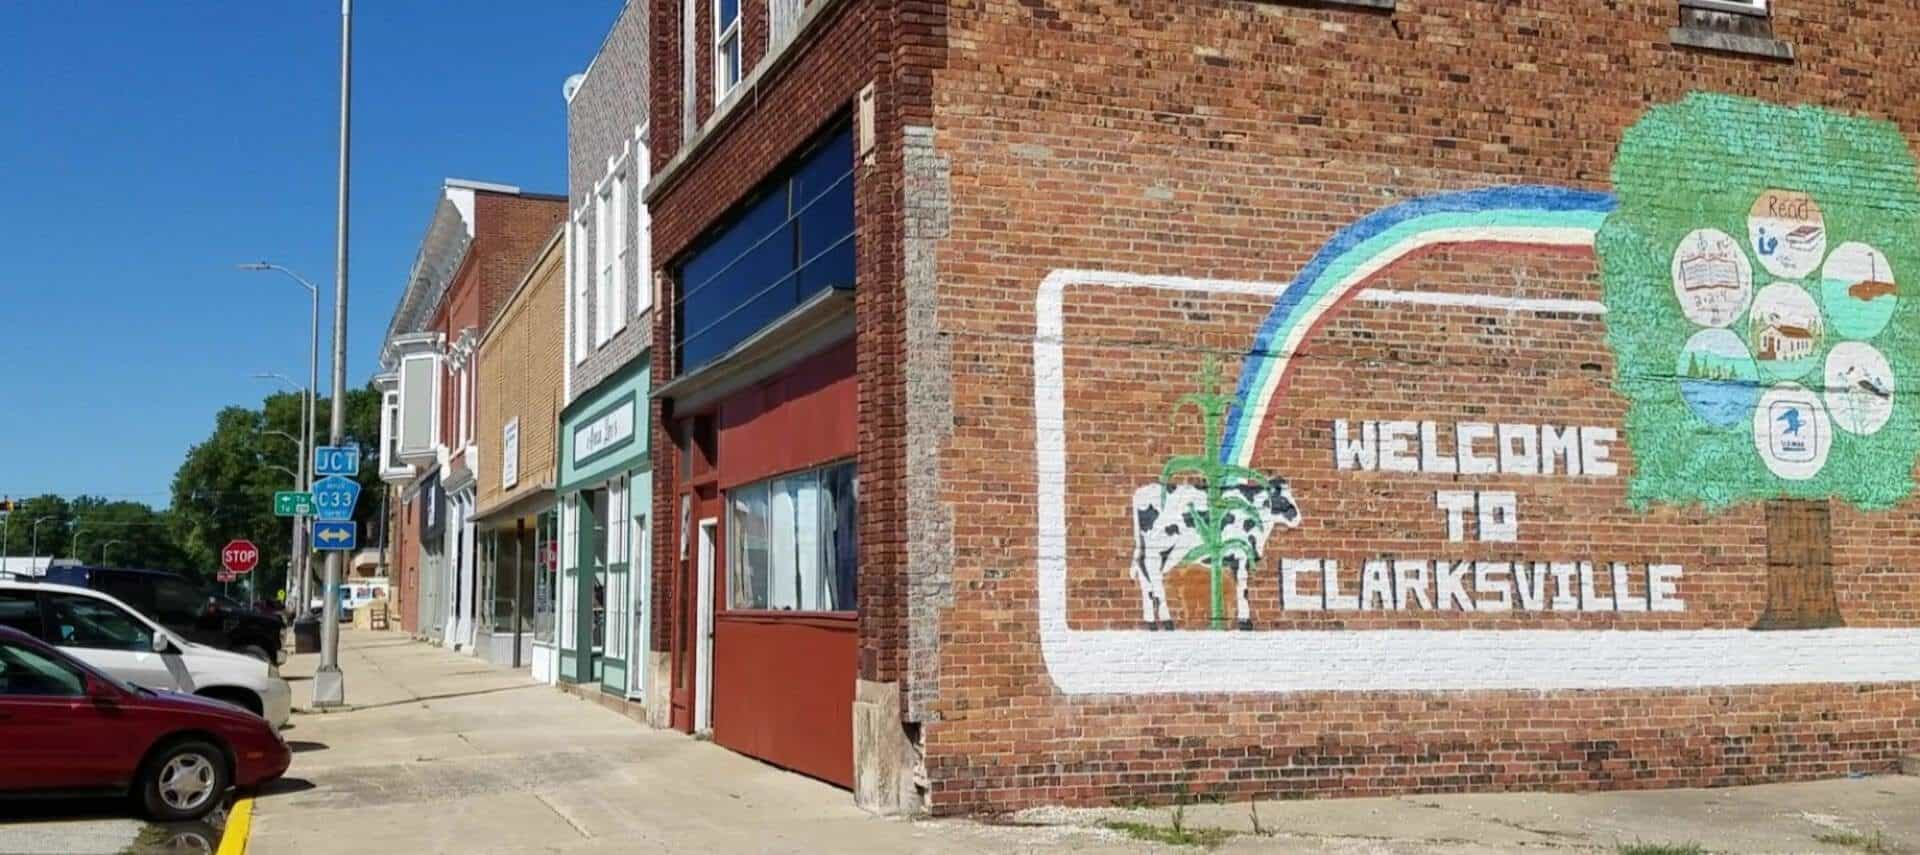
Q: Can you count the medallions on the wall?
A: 7